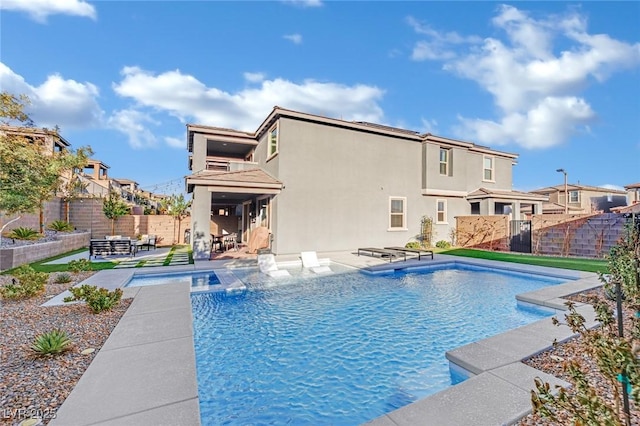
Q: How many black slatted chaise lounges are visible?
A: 2